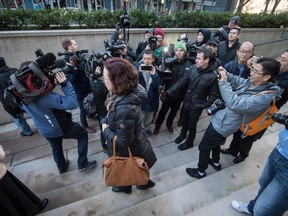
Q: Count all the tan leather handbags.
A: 1